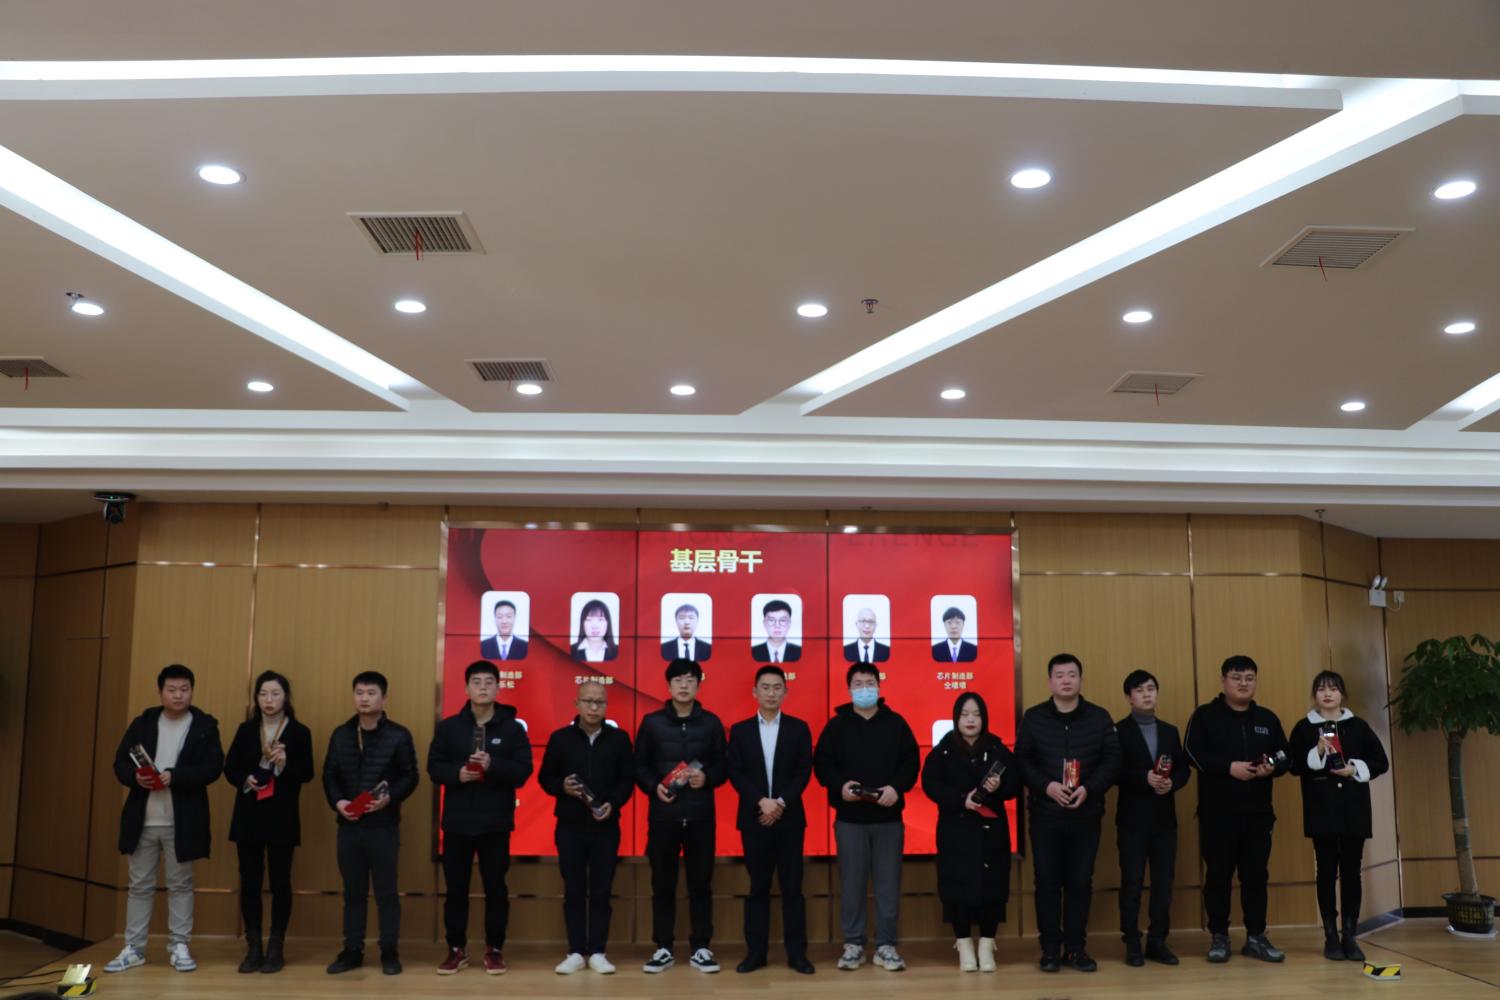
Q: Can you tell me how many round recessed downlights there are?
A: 13